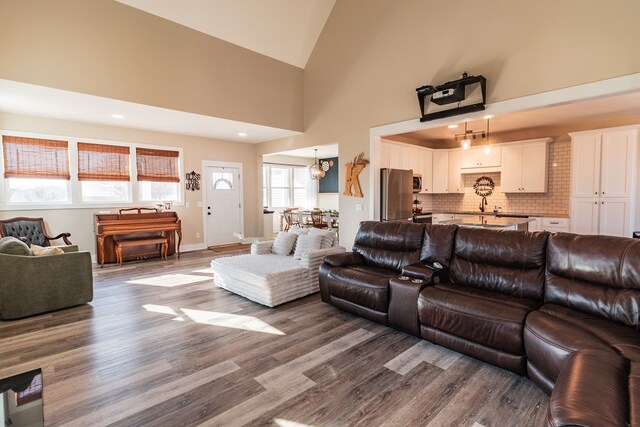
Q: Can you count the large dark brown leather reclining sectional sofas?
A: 1